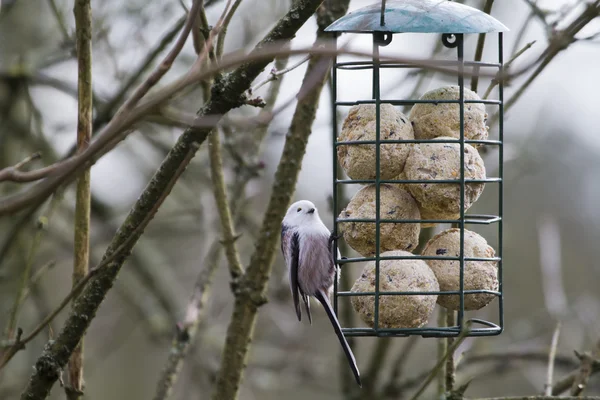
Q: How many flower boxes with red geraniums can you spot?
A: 0